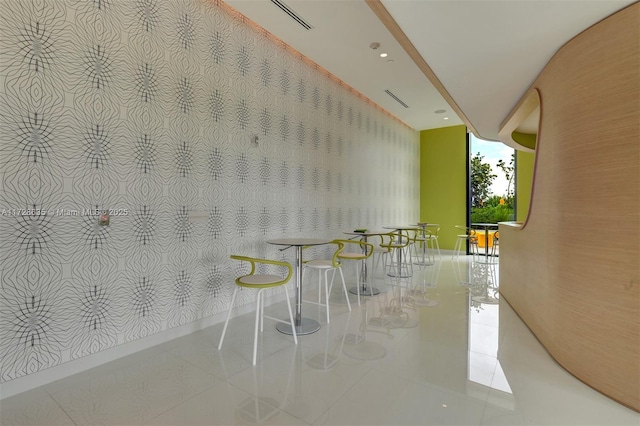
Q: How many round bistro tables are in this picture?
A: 5